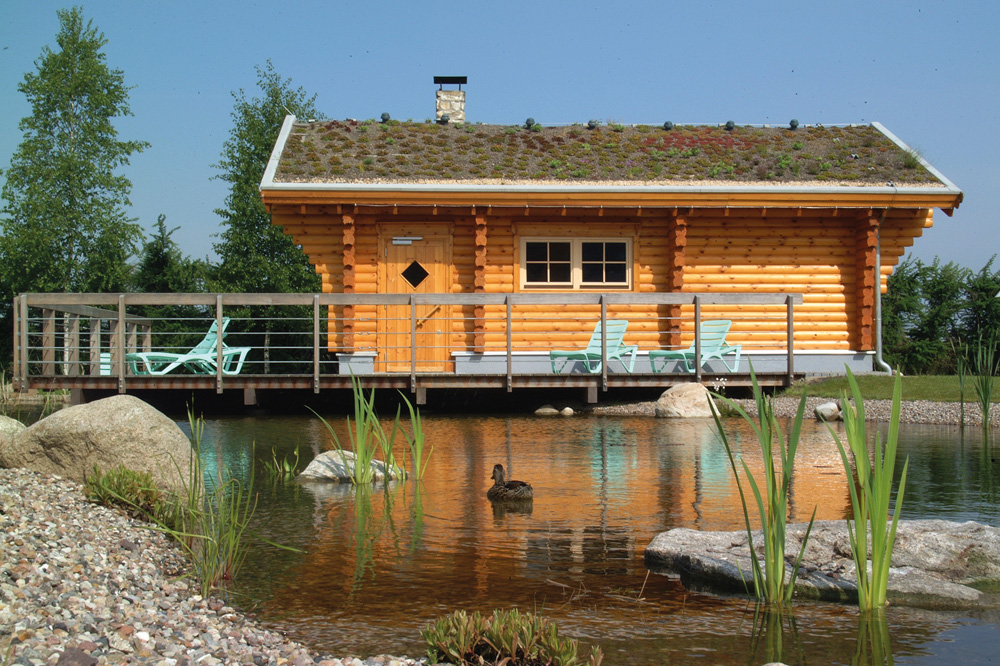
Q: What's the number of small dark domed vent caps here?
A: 7